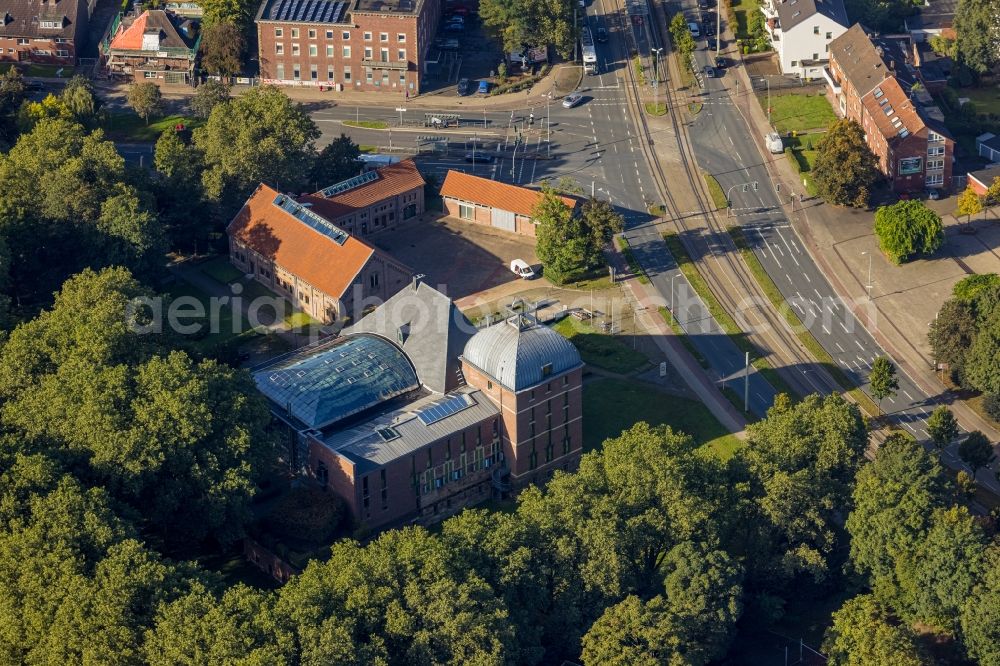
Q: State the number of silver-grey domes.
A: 1